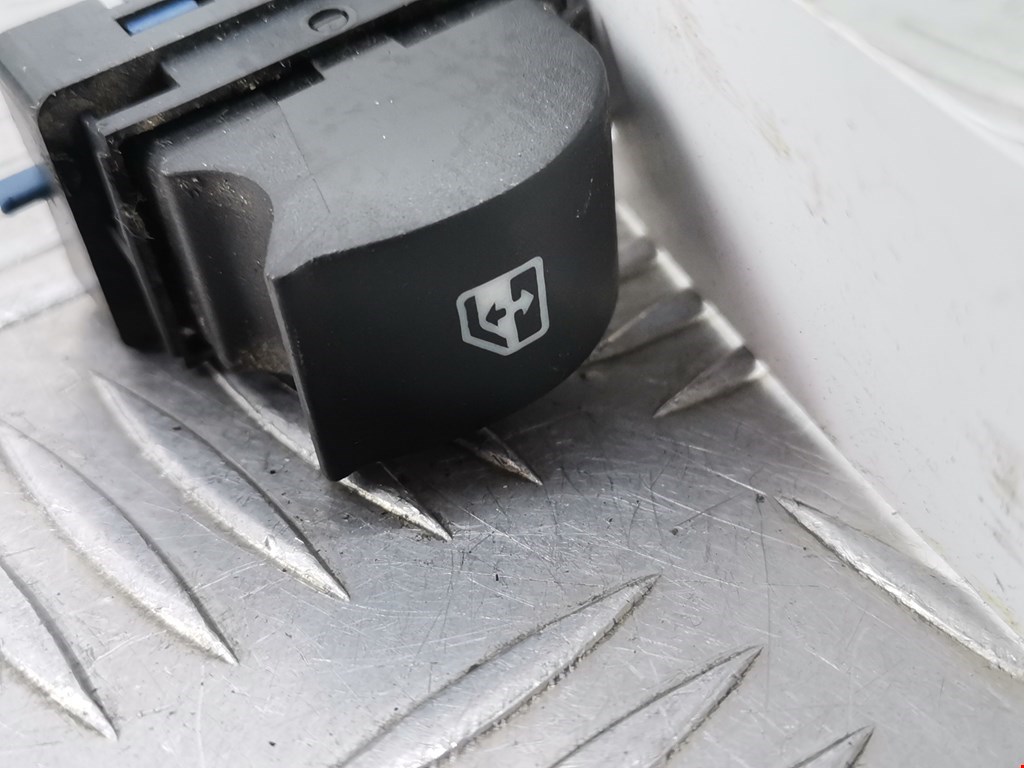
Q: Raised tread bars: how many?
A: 12